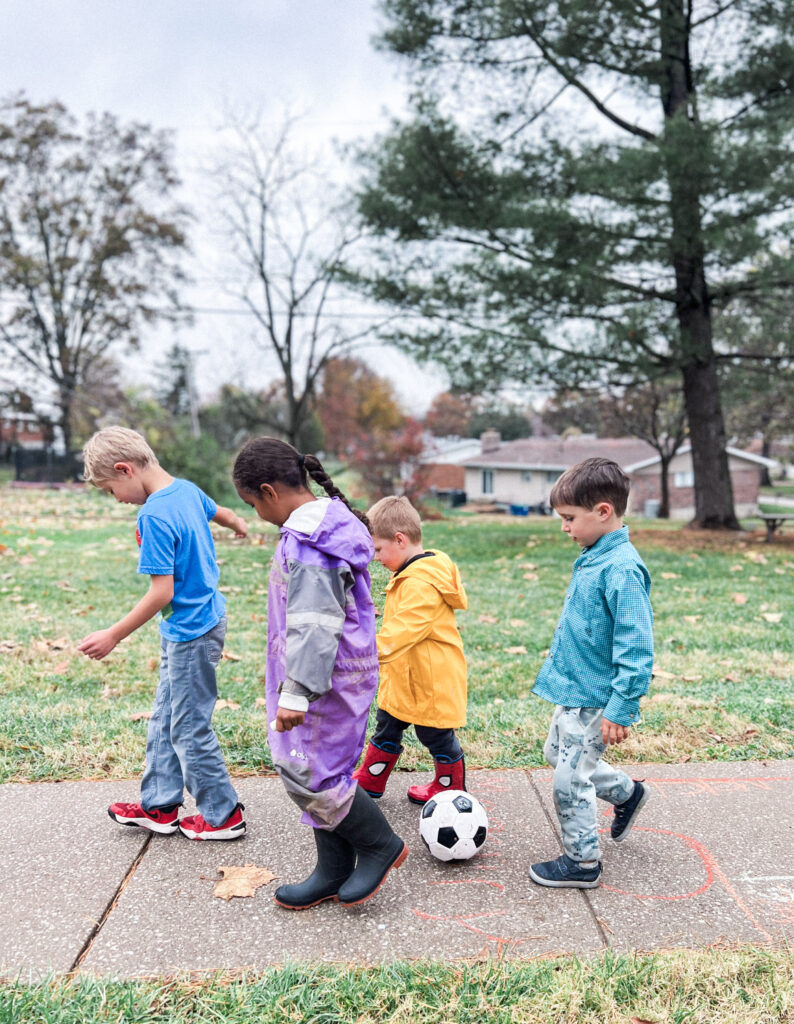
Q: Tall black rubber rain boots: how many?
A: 2